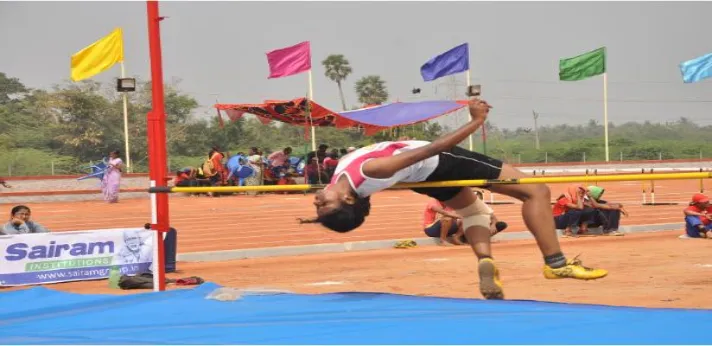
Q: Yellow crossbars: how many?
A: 1